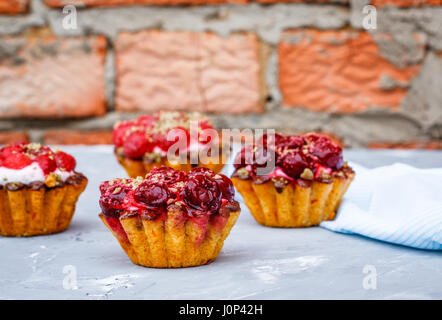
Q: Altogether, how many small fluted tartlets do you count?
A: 4